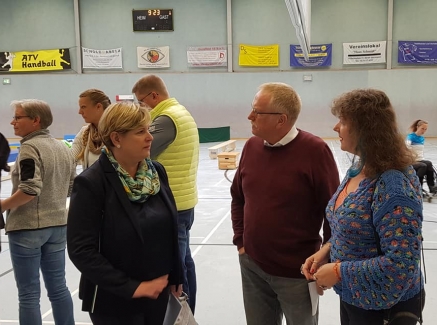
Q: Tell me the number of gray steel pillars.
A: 3